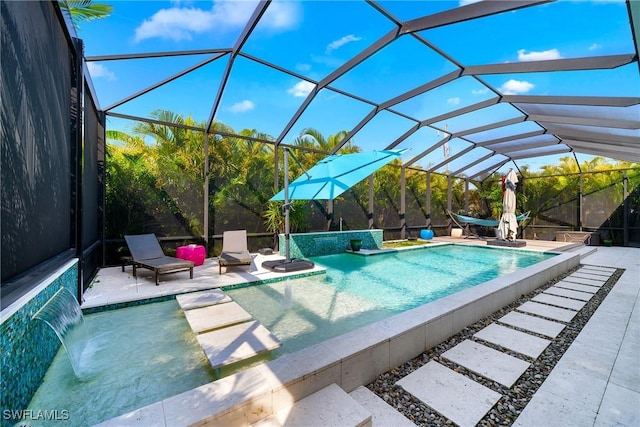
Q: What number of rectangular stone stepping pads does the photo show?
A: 15